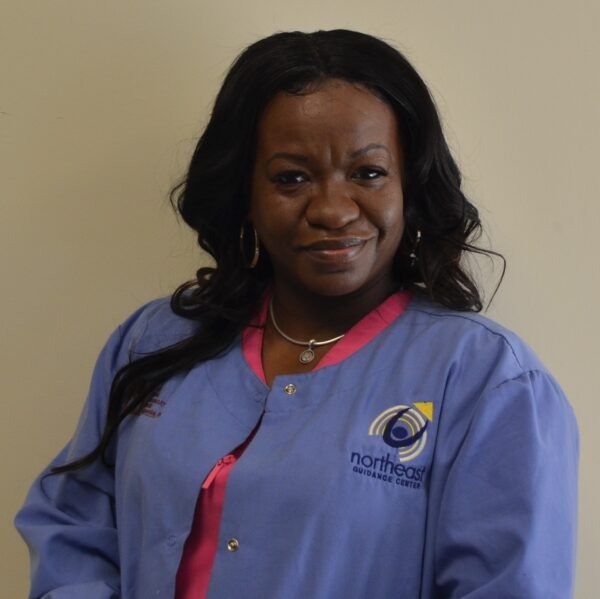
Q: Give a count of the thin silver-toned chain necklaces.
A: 1